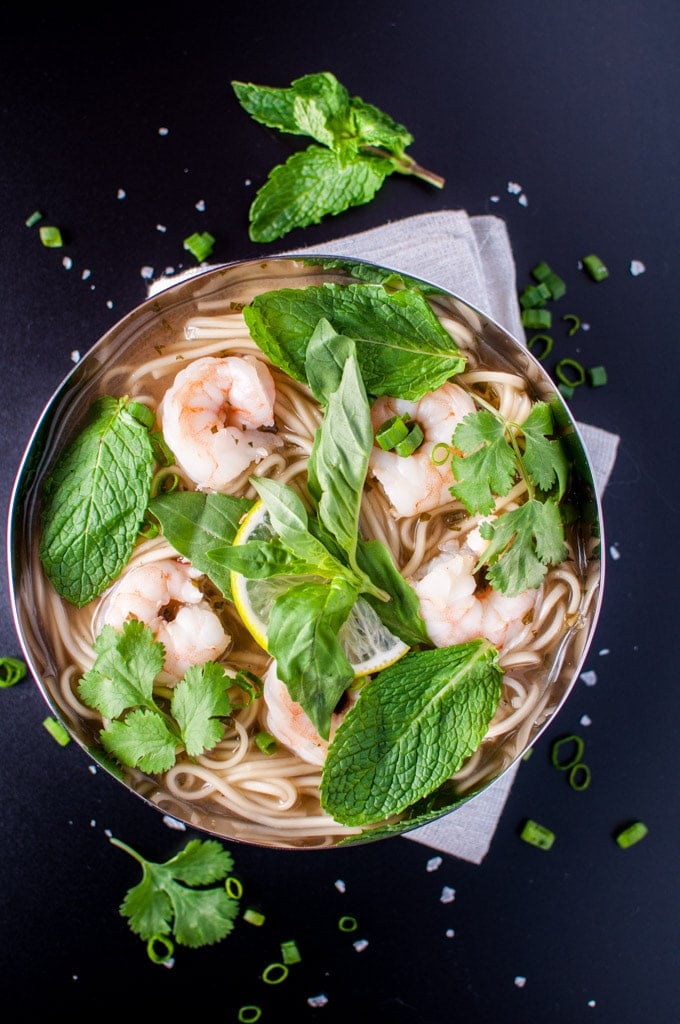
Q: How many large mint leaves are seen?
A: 3